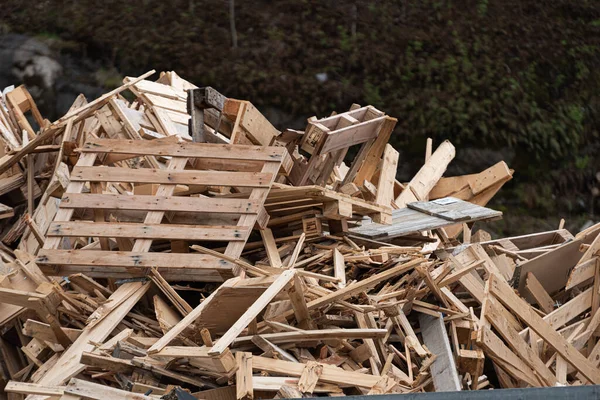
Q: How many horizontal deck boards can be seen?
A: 5